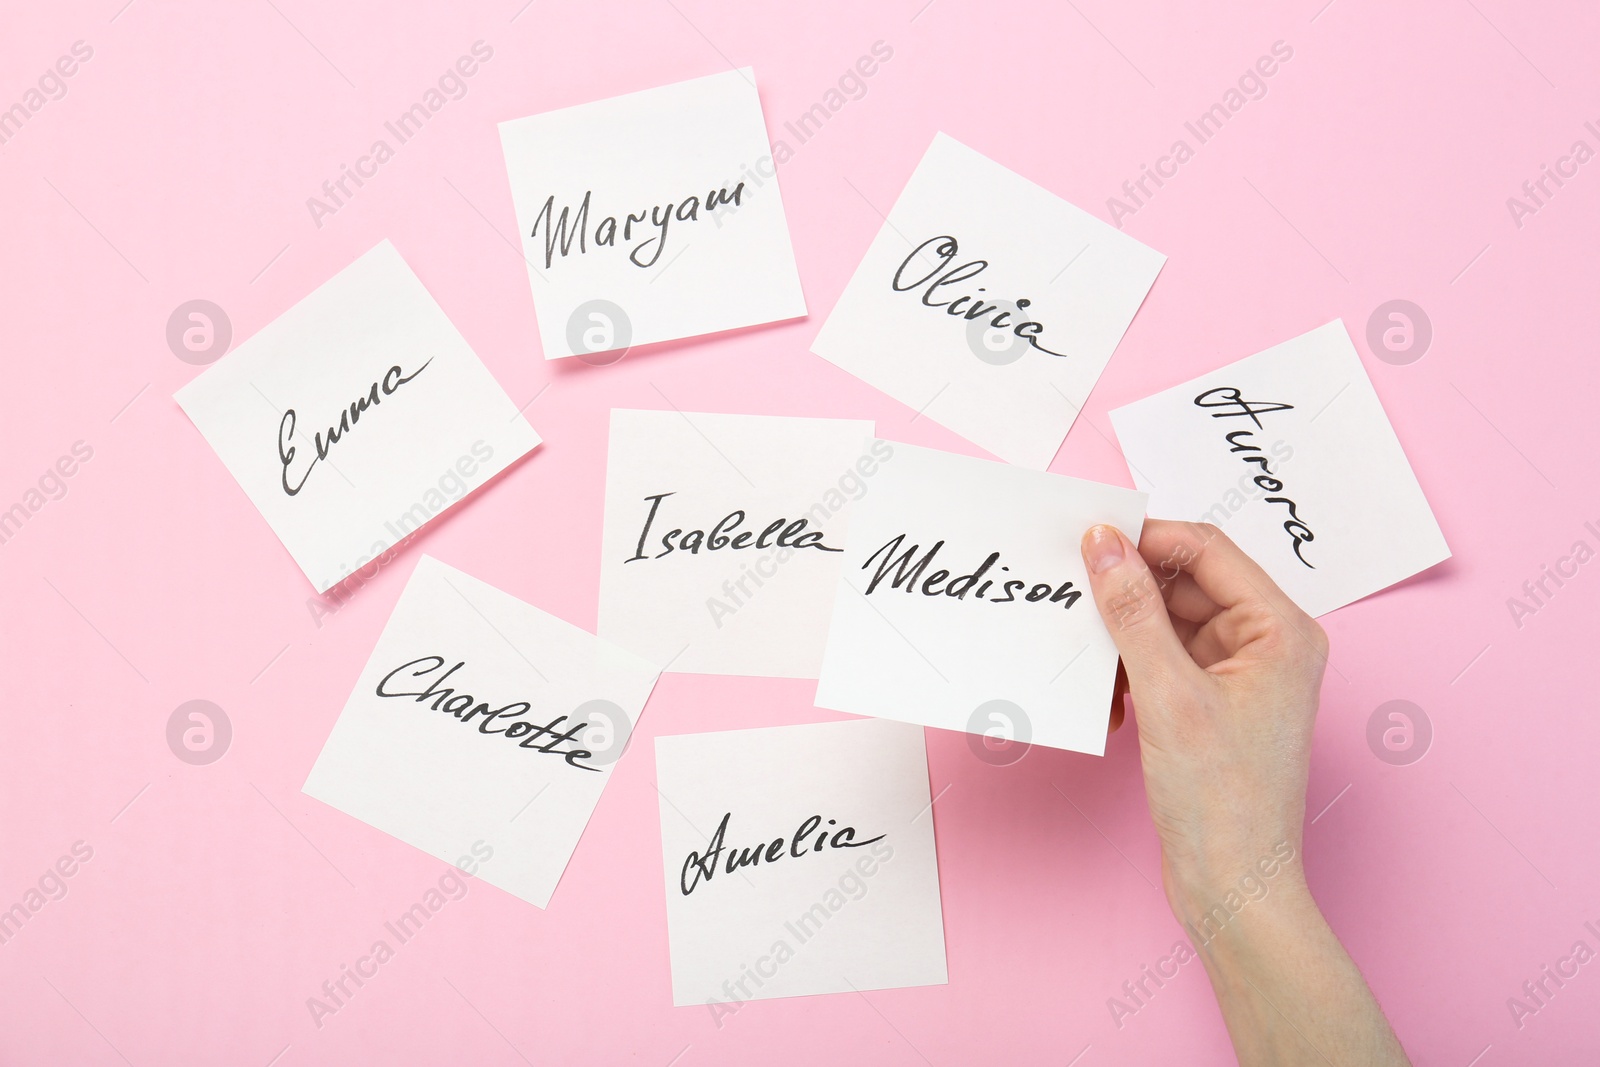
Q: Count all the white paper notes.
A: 8